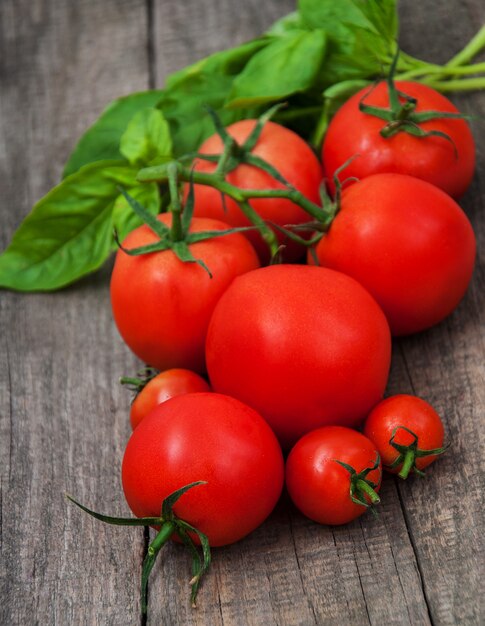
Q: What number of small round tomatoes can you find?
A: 3